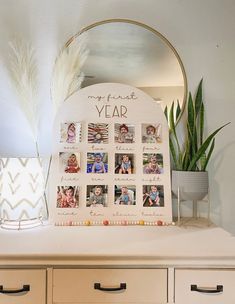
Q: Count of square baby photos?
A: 12